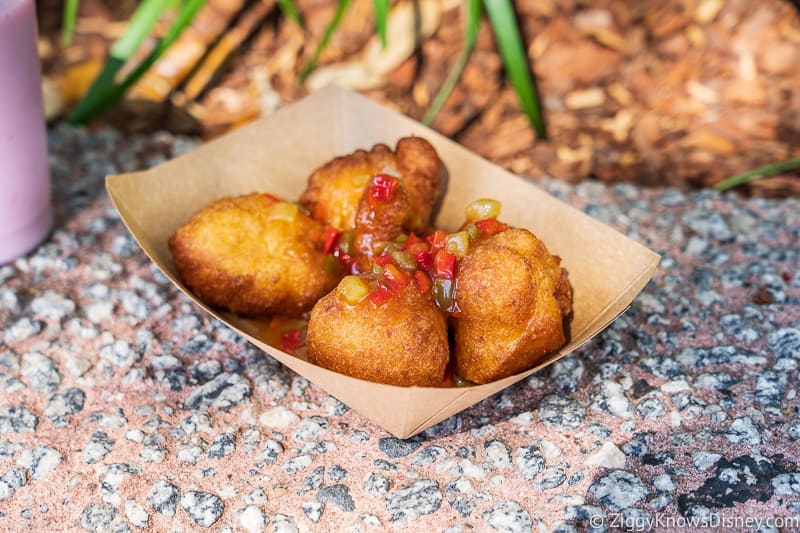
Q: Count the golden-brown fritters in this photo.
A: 4